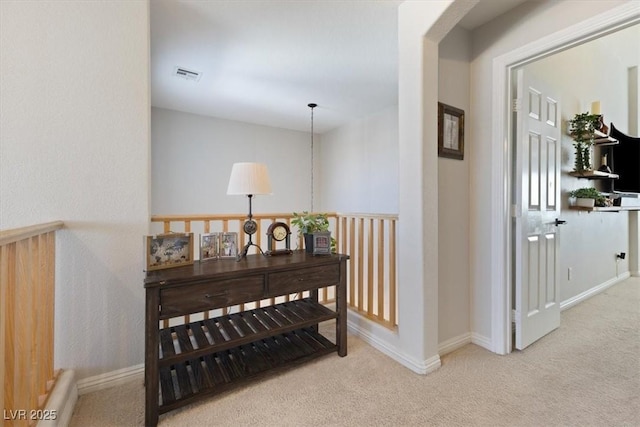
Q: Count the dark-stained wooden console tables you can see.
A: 1